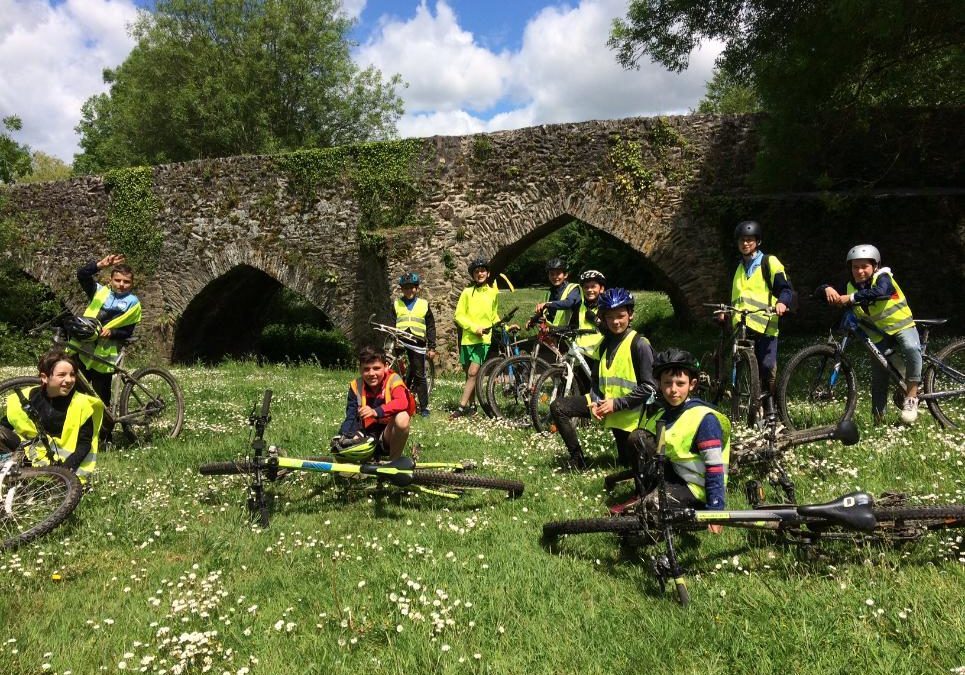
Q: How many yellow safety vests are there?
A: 9